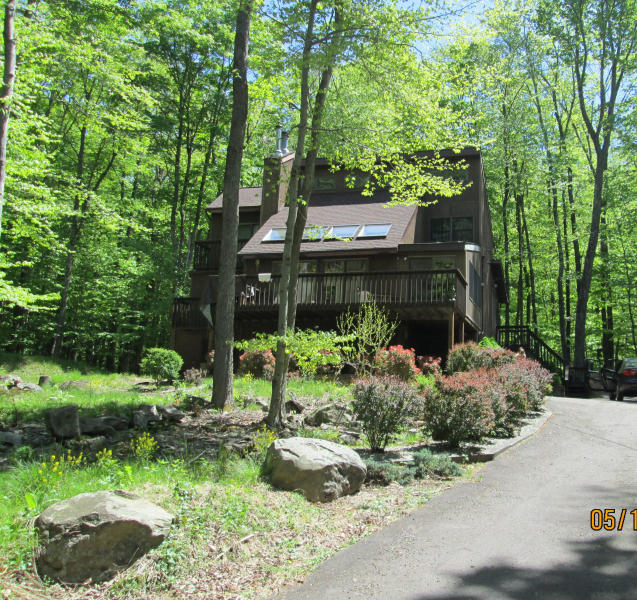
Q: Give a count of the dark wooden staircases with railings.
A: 1